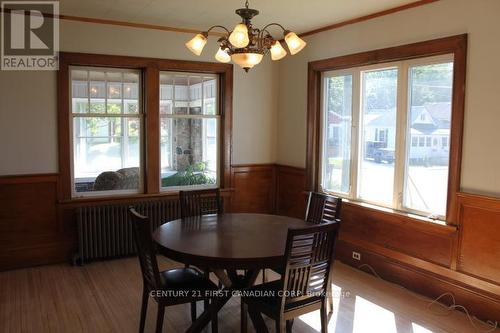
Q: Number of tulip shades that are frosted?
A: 5